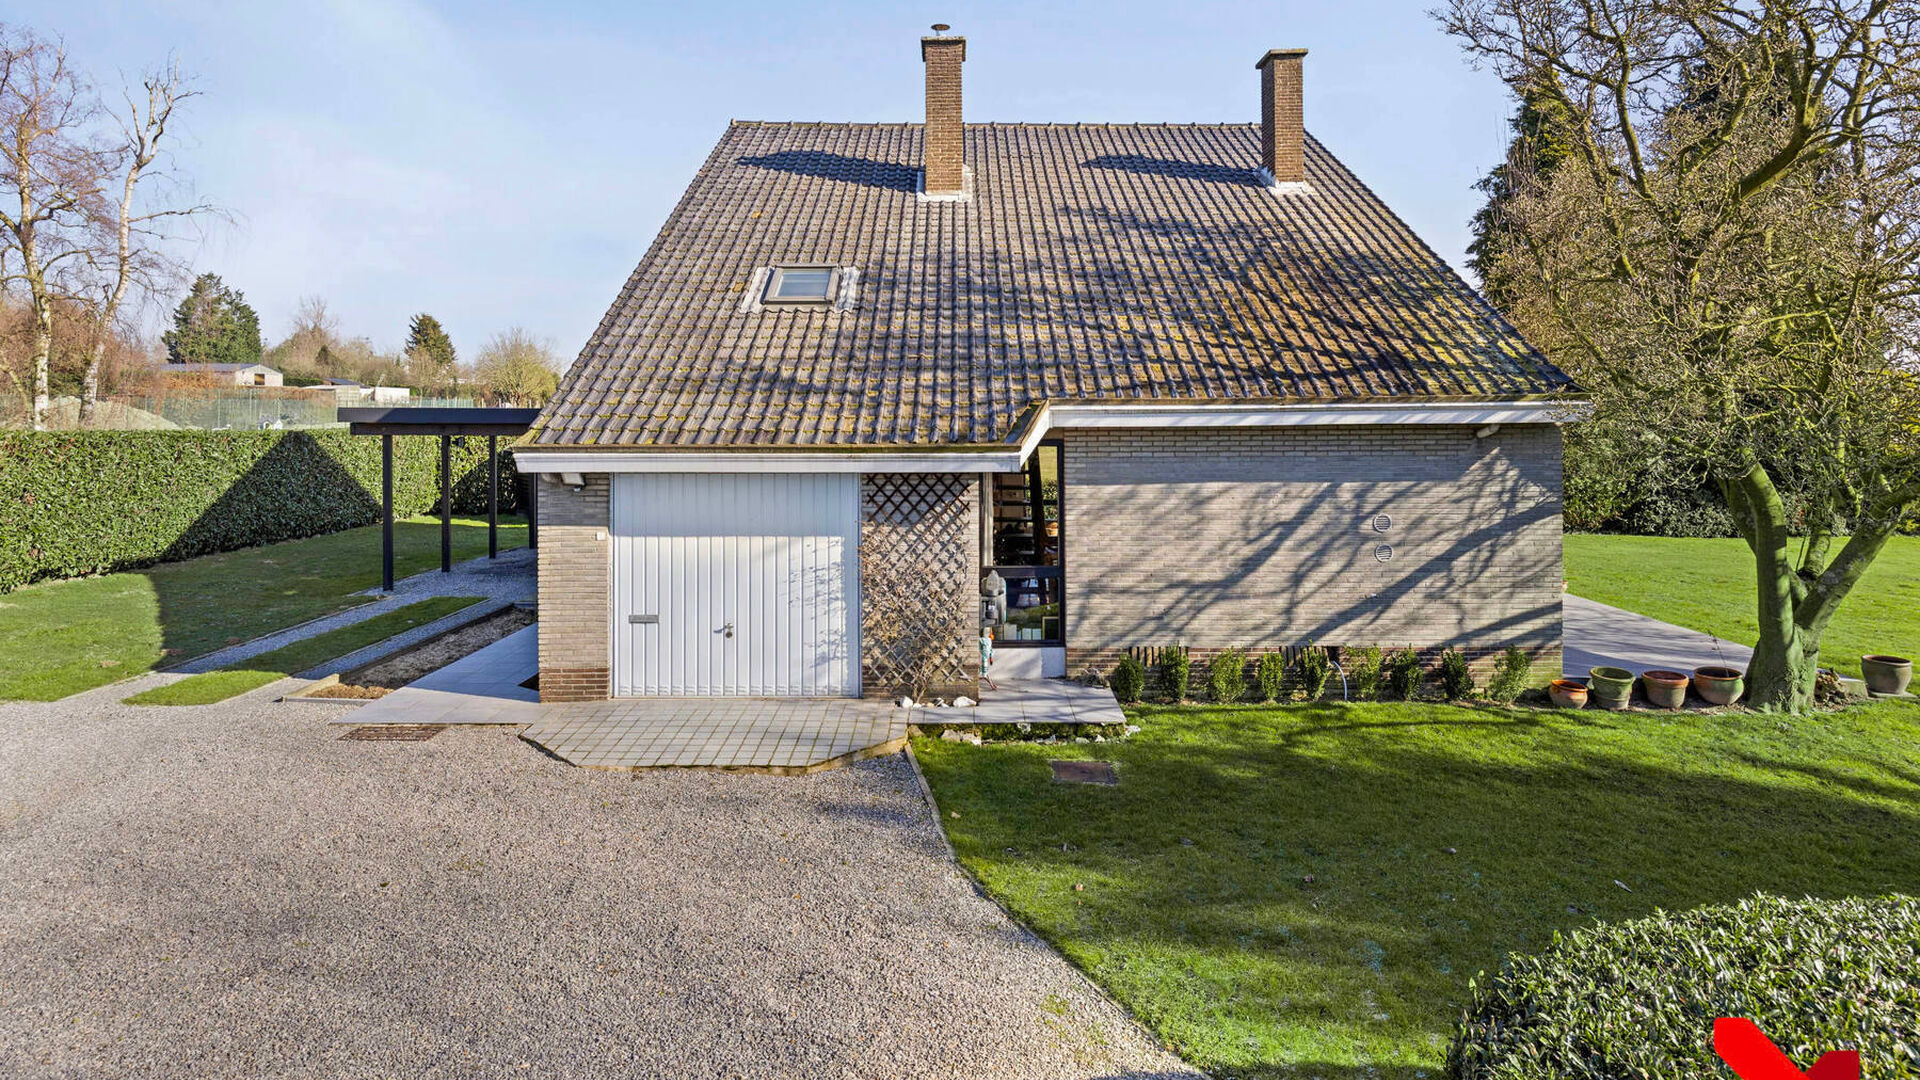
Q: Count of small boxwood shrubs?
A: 9